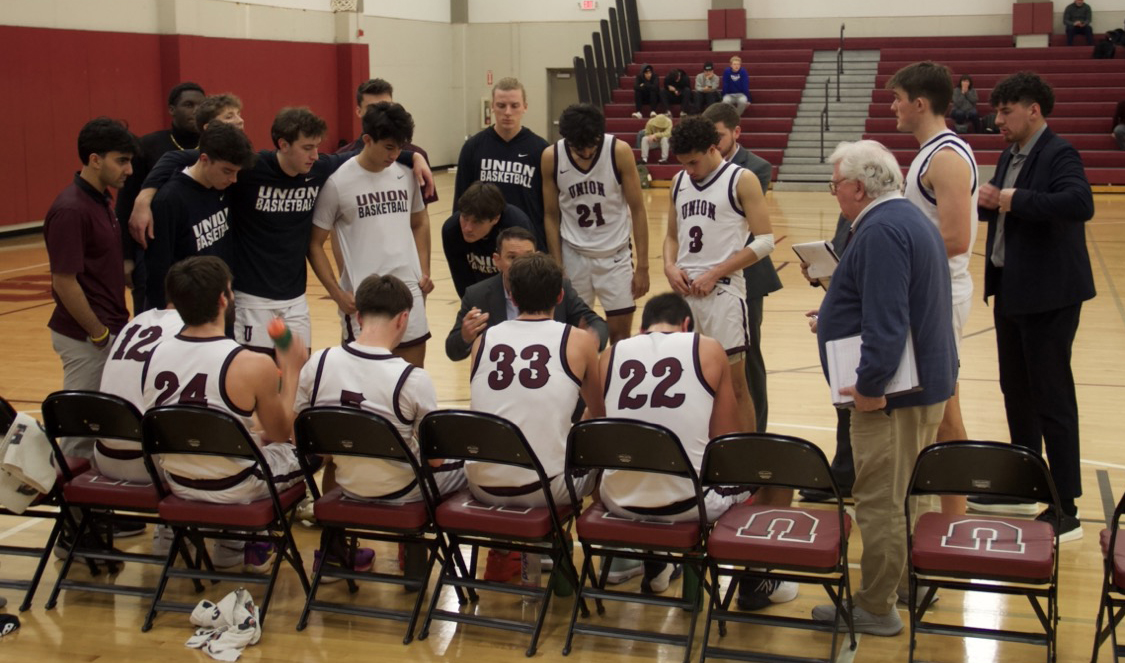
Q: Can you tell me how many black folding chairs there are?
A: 9